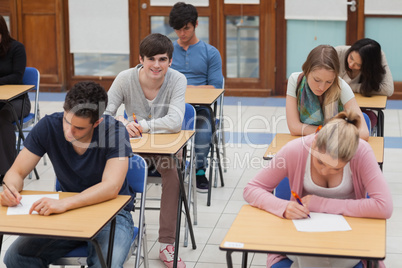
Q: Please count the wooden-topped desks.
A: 7